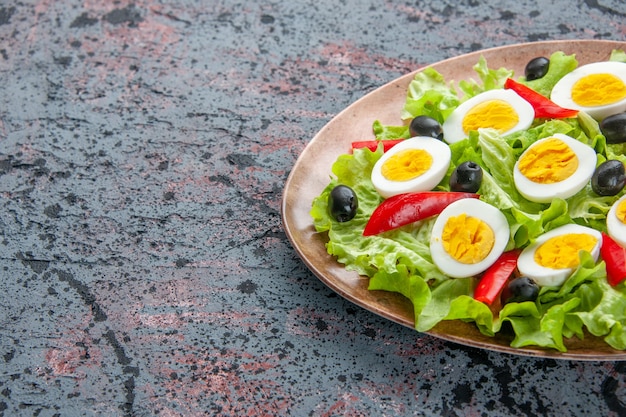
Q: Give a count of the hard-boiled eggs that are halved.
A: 7